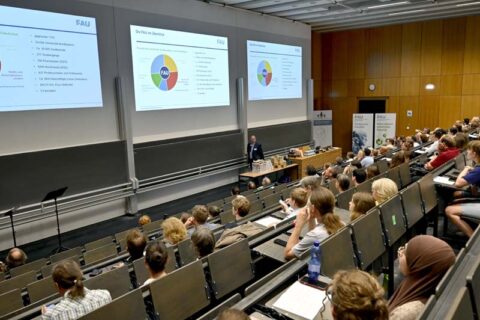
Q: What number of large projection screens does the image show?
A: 3